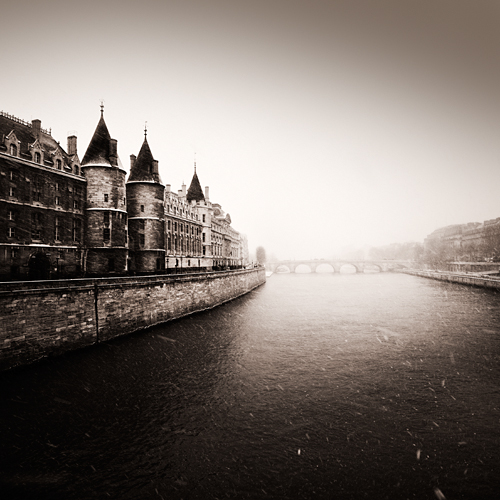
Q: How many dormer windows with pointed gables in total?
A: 4